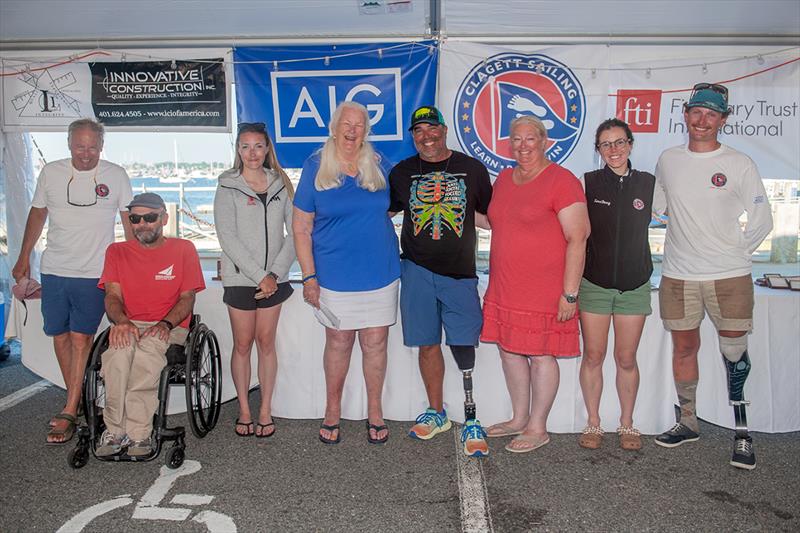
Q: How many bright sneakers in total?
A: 2